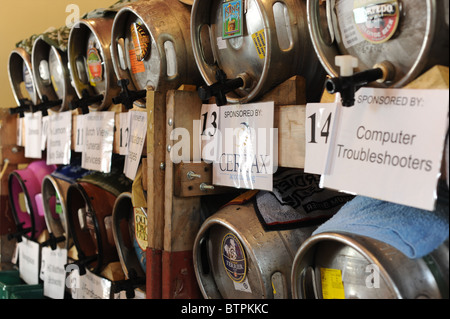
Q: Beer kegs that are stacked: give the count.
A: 12